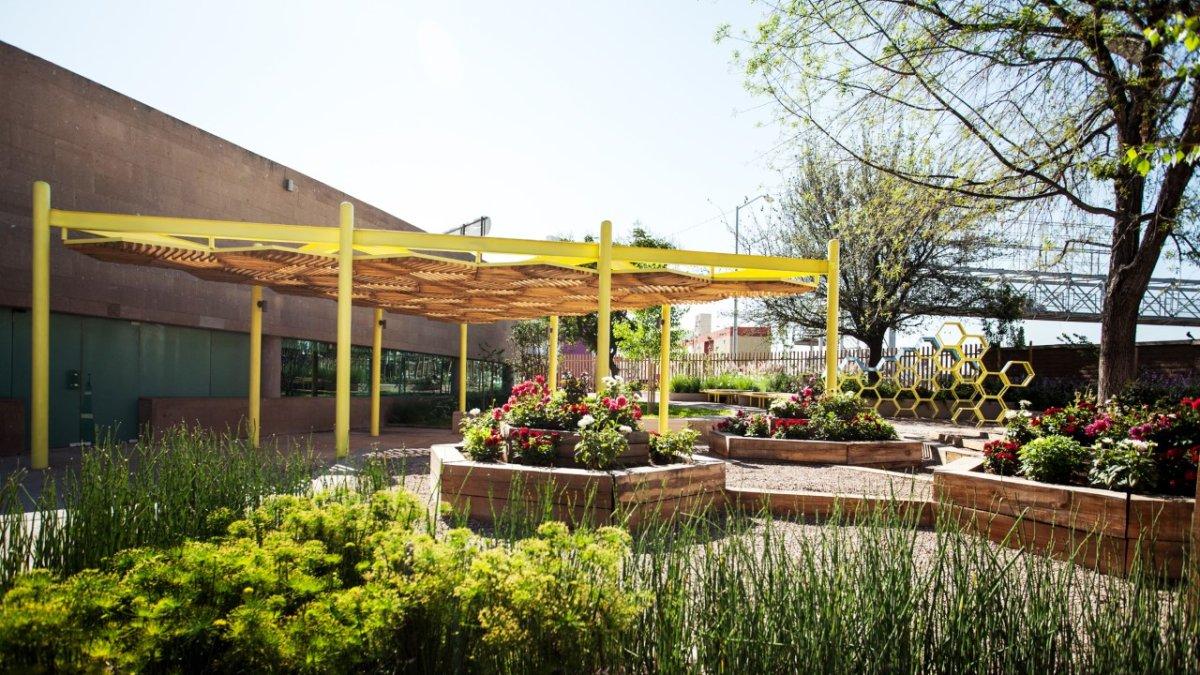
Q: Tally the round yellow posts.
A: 9